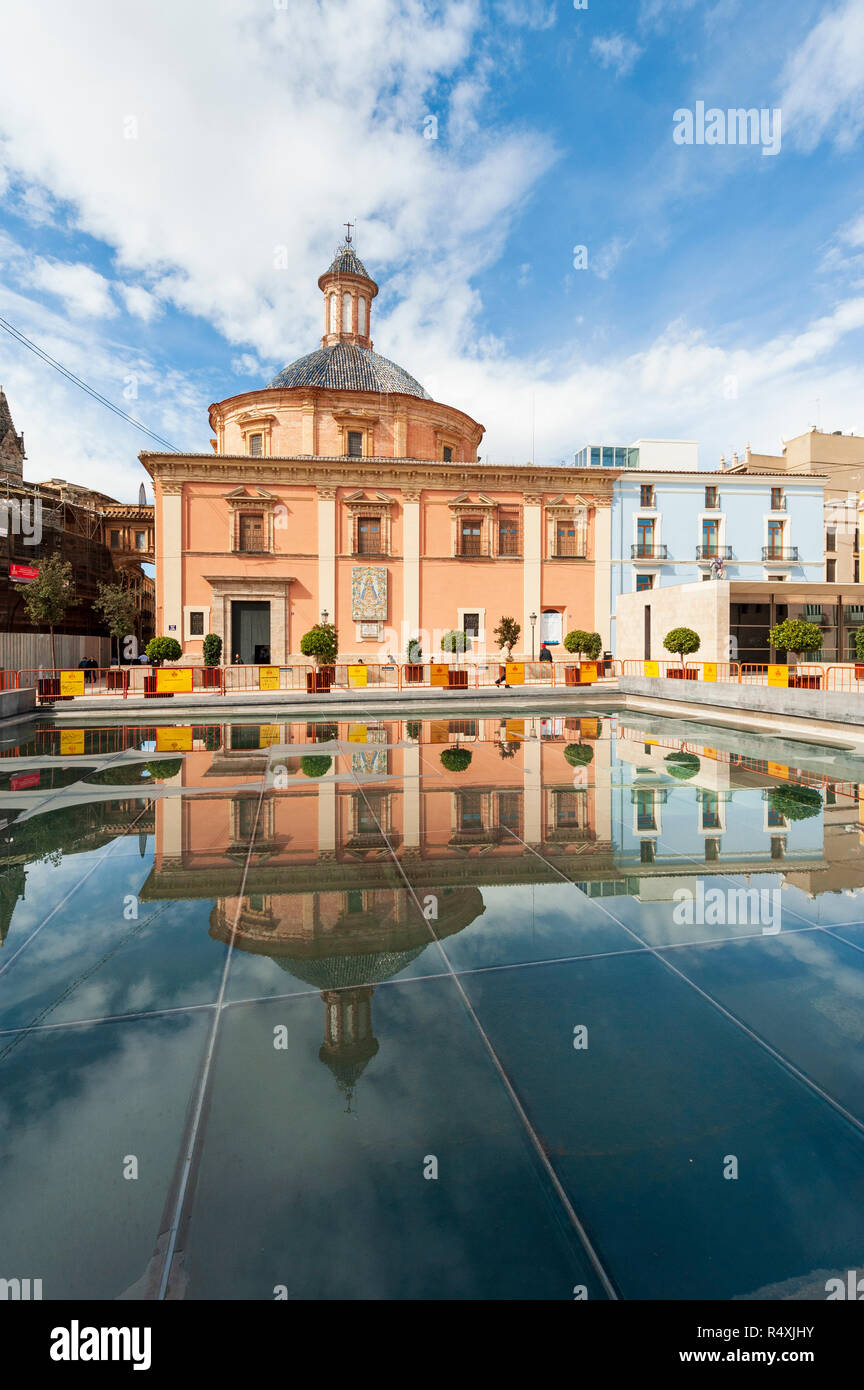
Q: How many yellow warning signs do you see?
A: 10